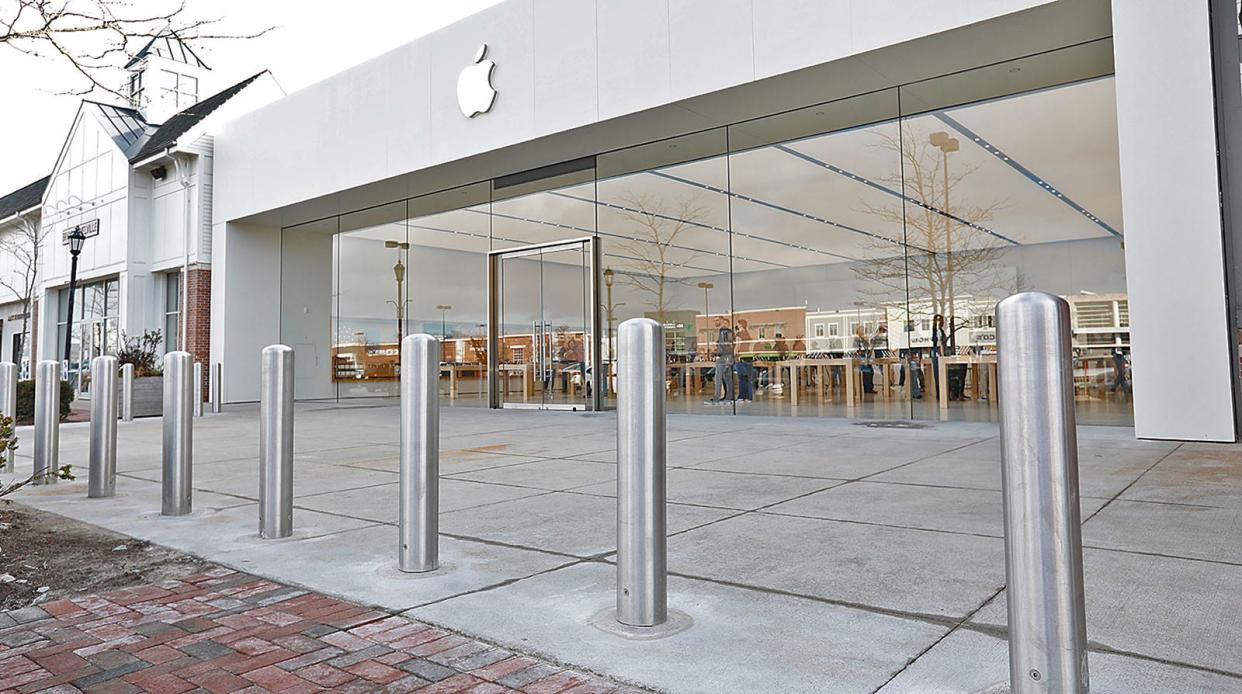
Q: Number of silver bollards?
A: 11